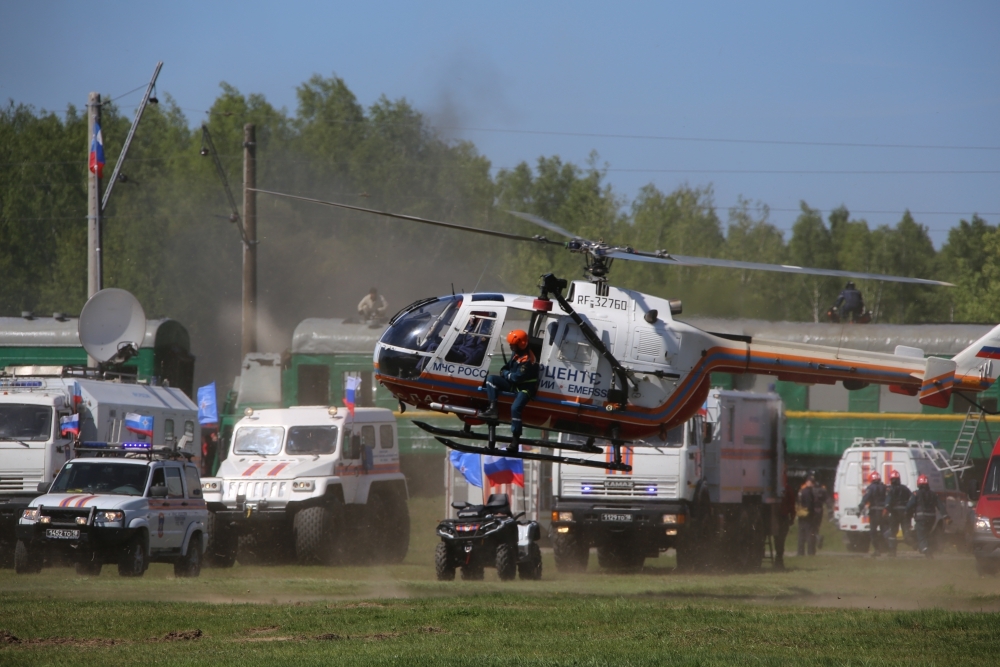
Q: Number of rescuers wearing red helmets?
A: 3